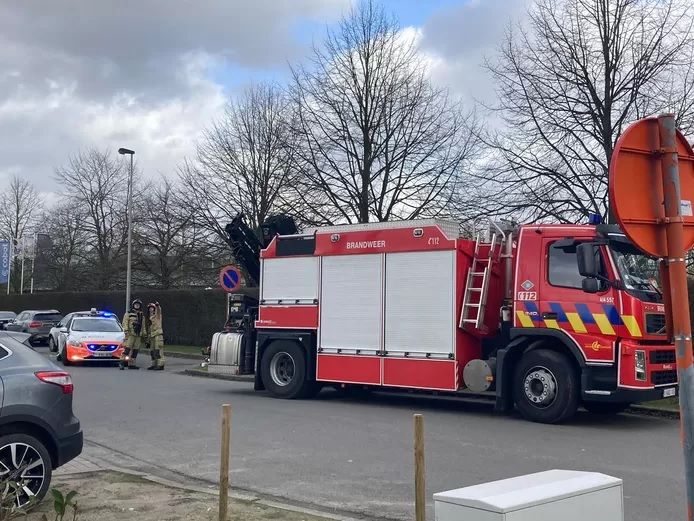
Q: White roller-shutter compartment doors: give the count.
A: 3